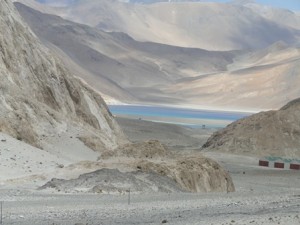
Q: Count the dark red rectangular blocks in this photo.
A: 3